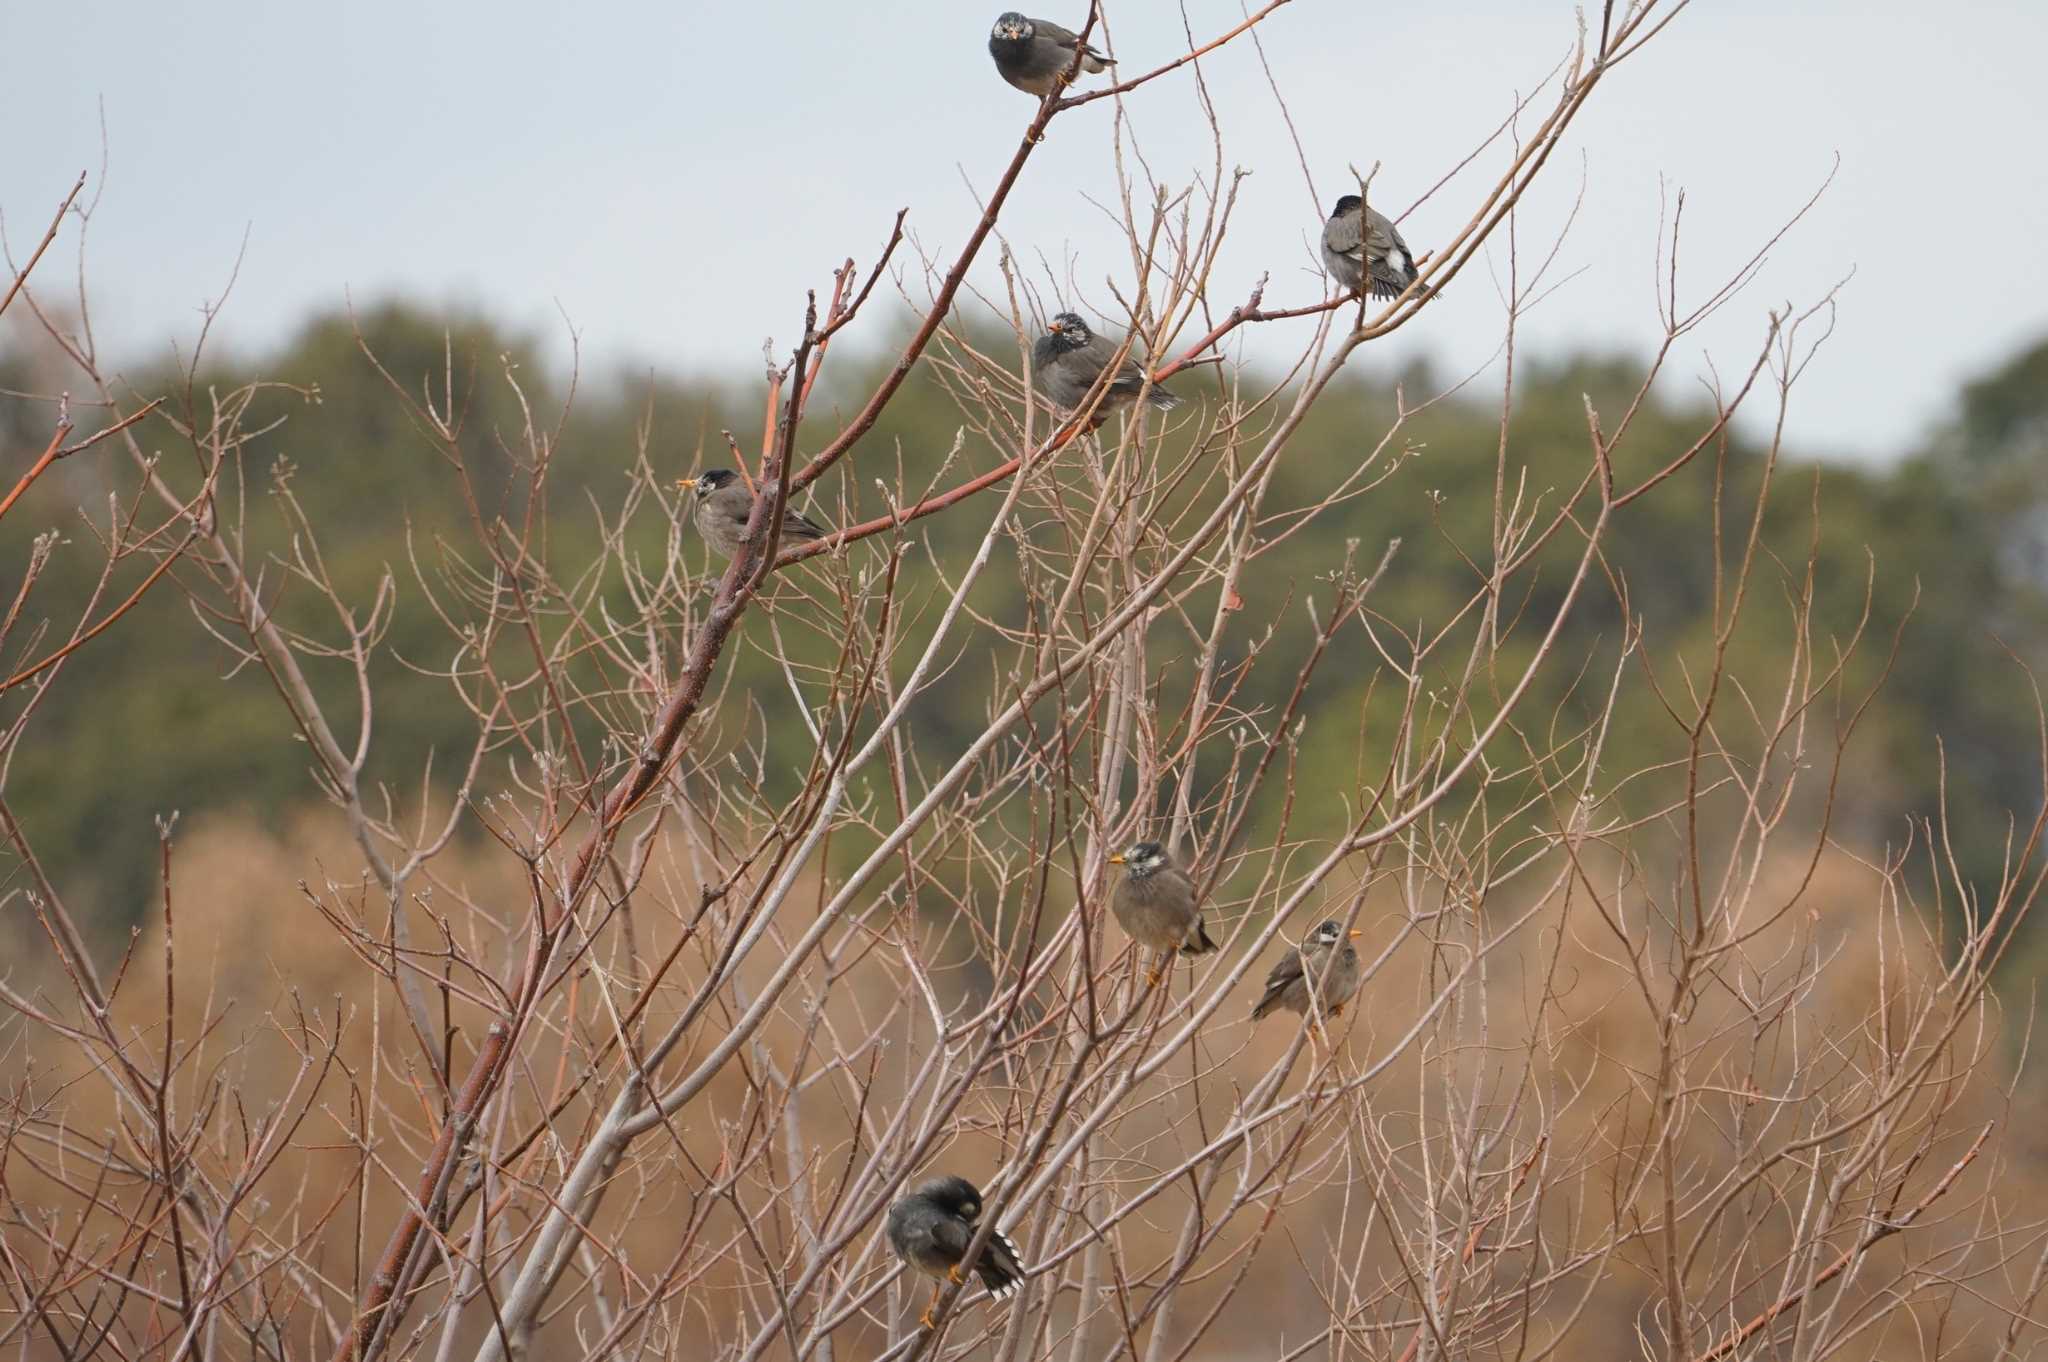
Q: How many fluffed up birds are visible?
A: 7